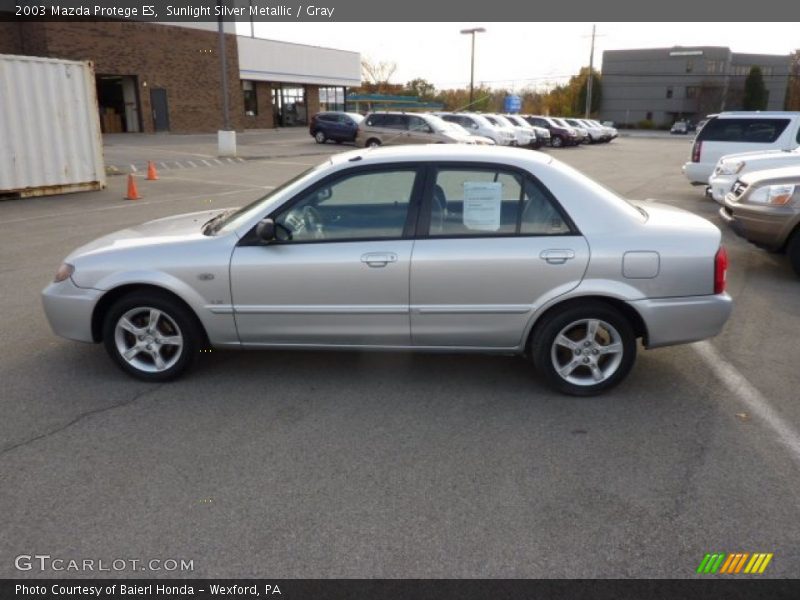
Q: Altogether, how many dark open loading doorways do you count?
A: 1